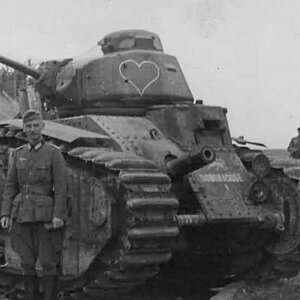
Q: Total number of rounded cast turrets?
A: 1